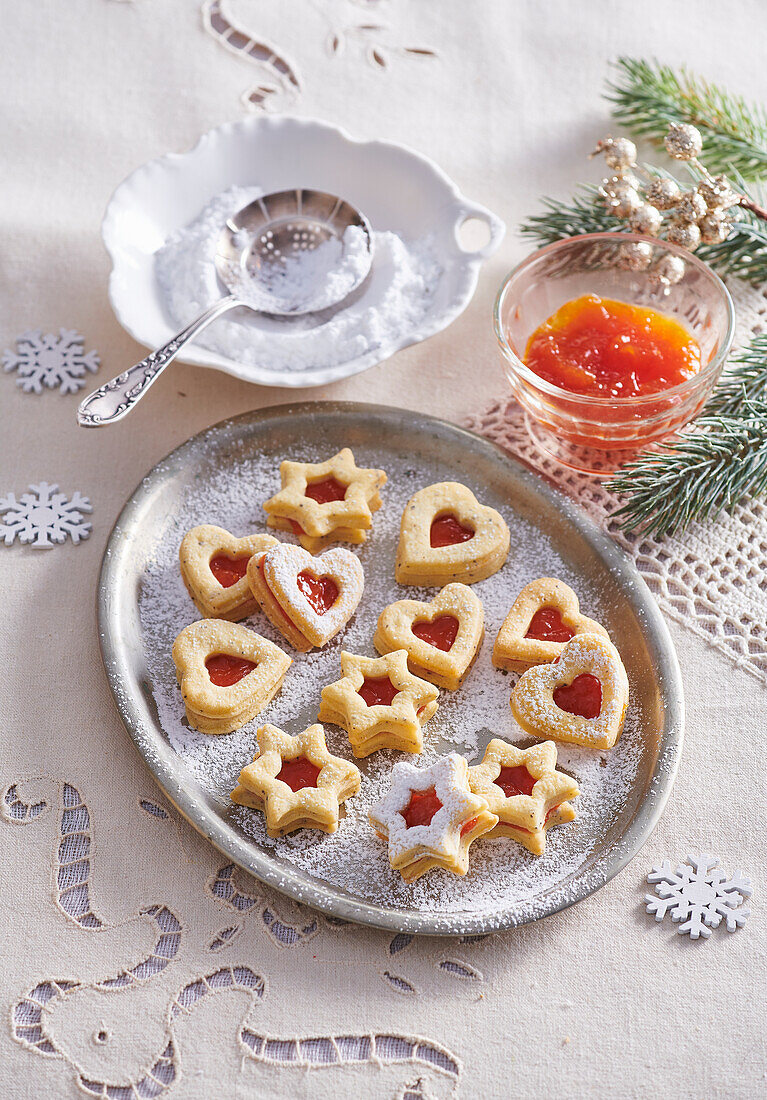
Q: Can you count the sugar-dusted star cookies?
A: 1